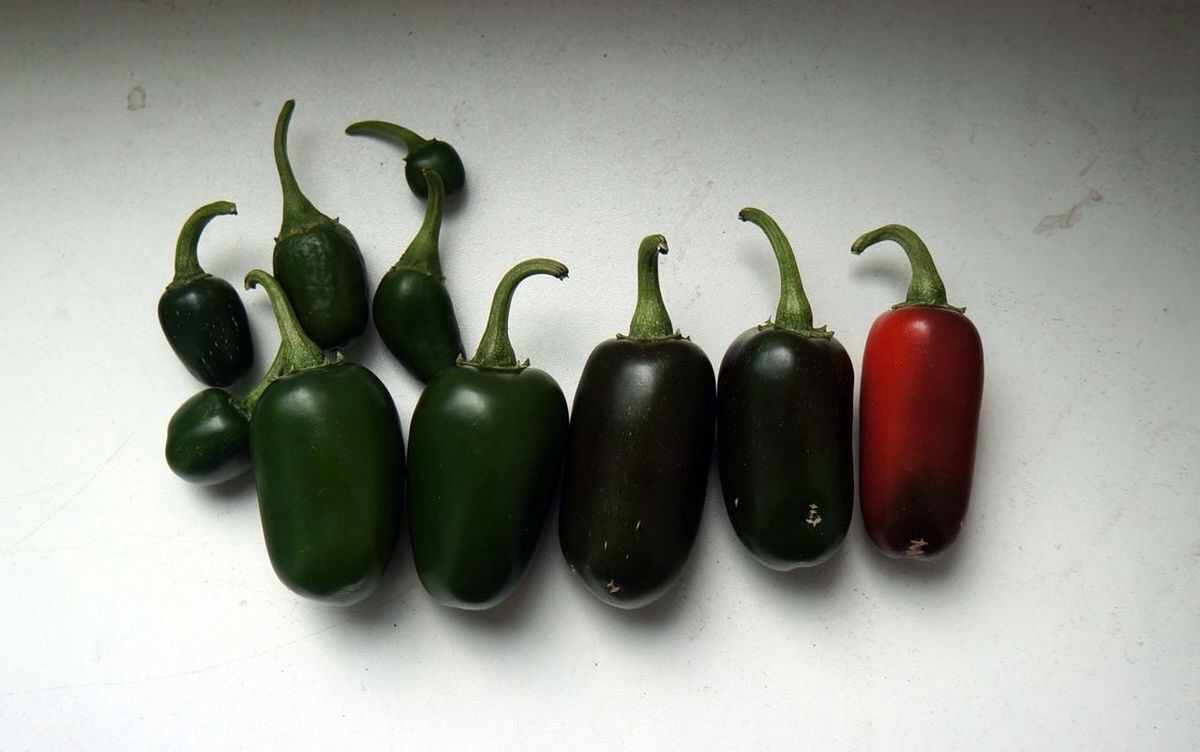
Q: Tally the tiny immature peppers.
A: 5